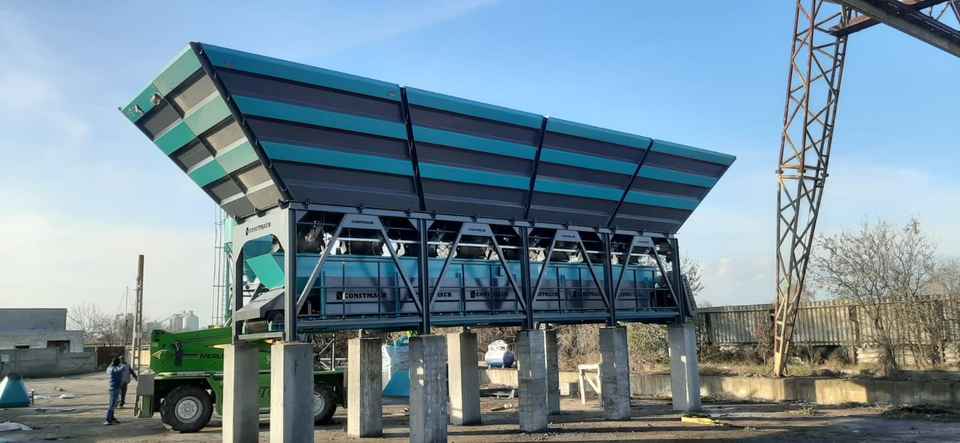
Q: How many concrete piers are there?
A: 9